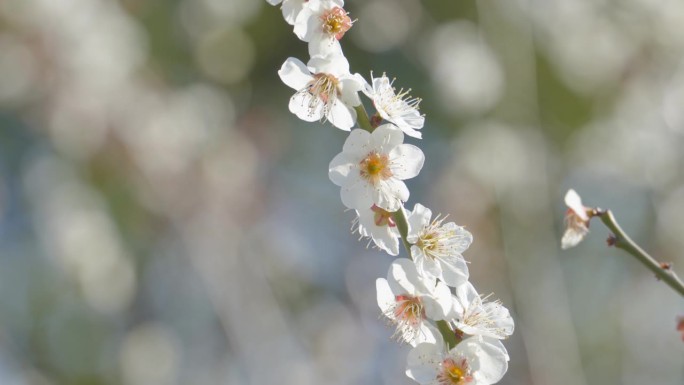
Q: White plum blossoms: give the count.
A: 11